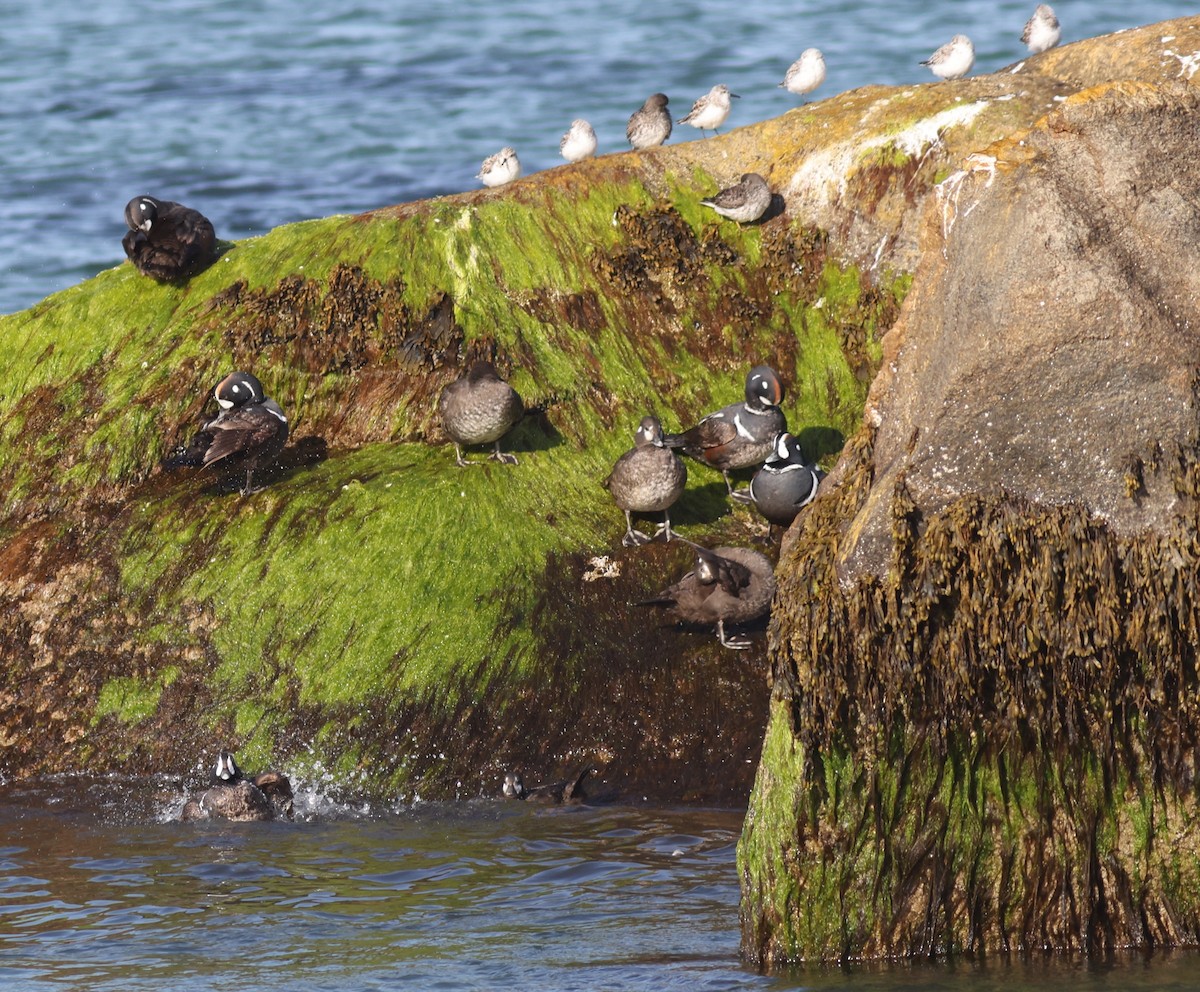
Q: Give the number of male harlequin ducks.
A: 5